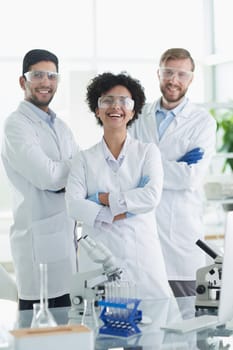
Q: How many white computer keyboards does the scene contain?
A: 1